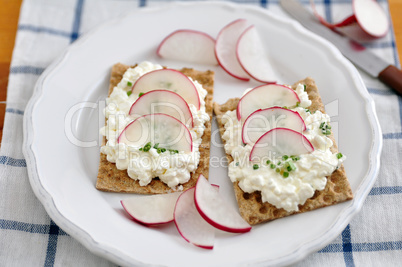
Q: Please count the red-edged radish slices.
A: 12